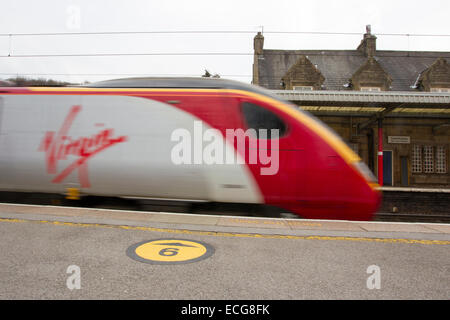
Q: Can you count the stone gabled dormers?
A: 3